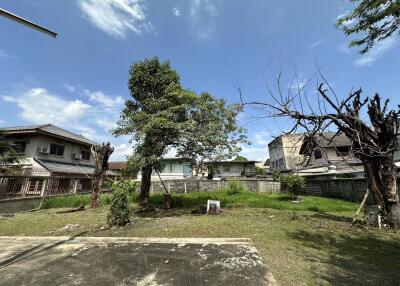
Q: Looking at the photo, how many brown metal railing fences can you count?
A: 1